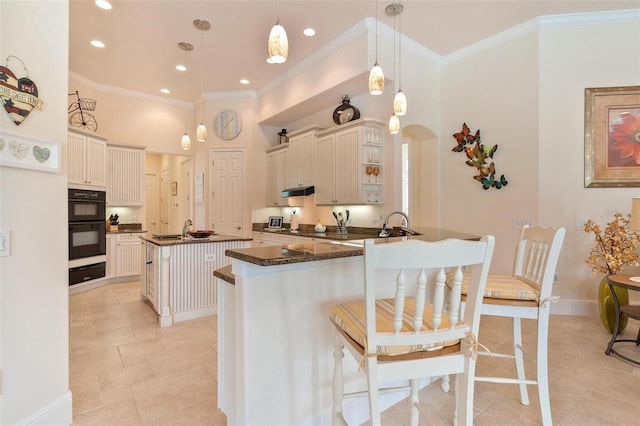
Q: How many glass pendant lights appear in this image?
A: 6